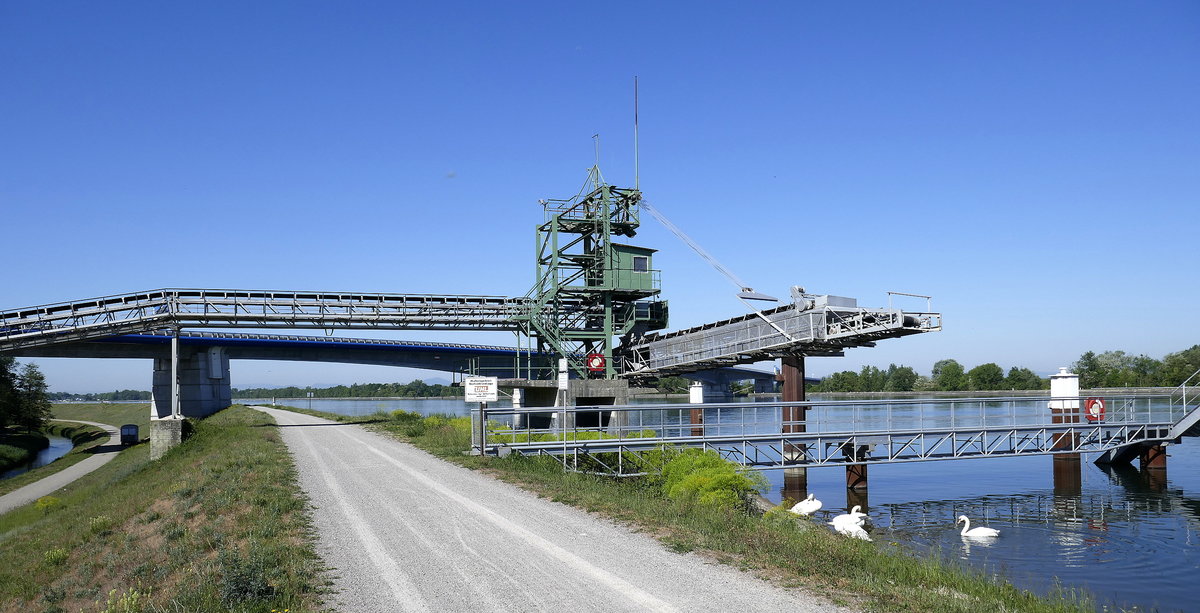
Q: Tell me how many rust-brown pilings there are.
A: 5